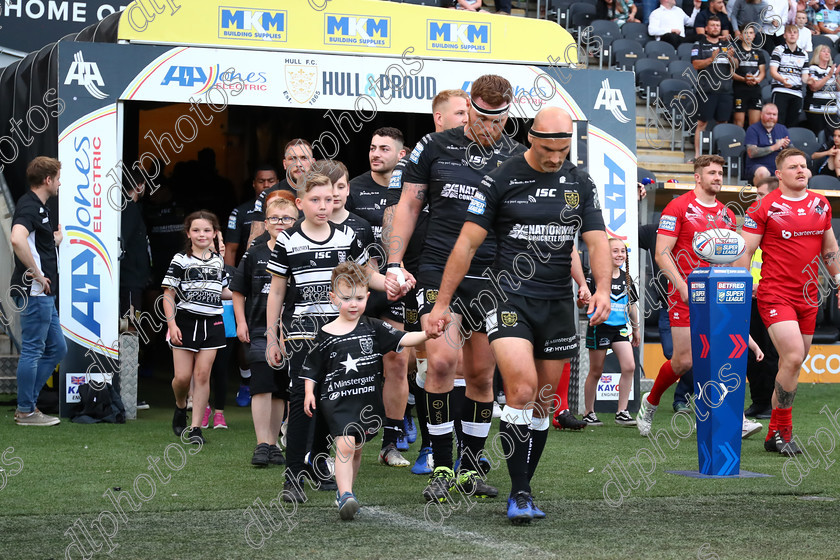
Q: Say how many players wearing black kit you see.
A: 6